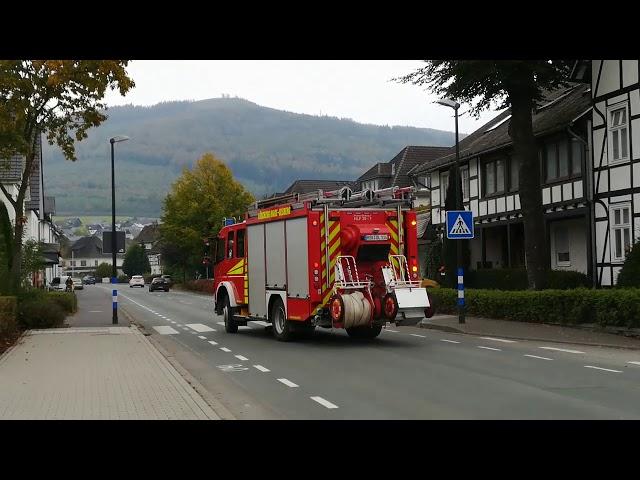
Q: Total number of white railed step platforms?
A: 2